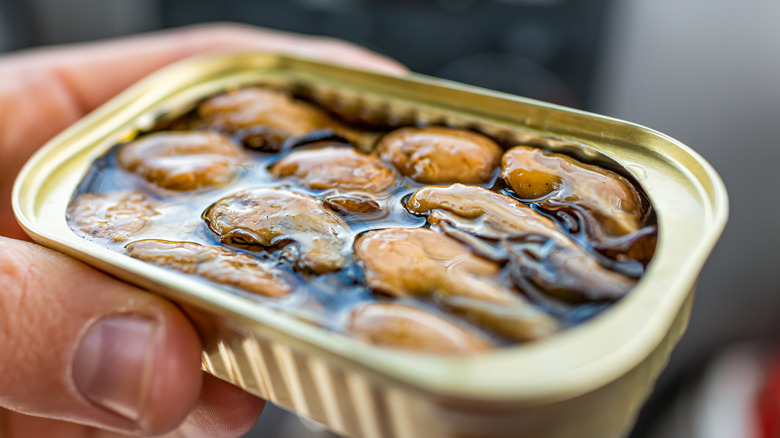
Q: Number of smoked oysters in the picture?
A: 11